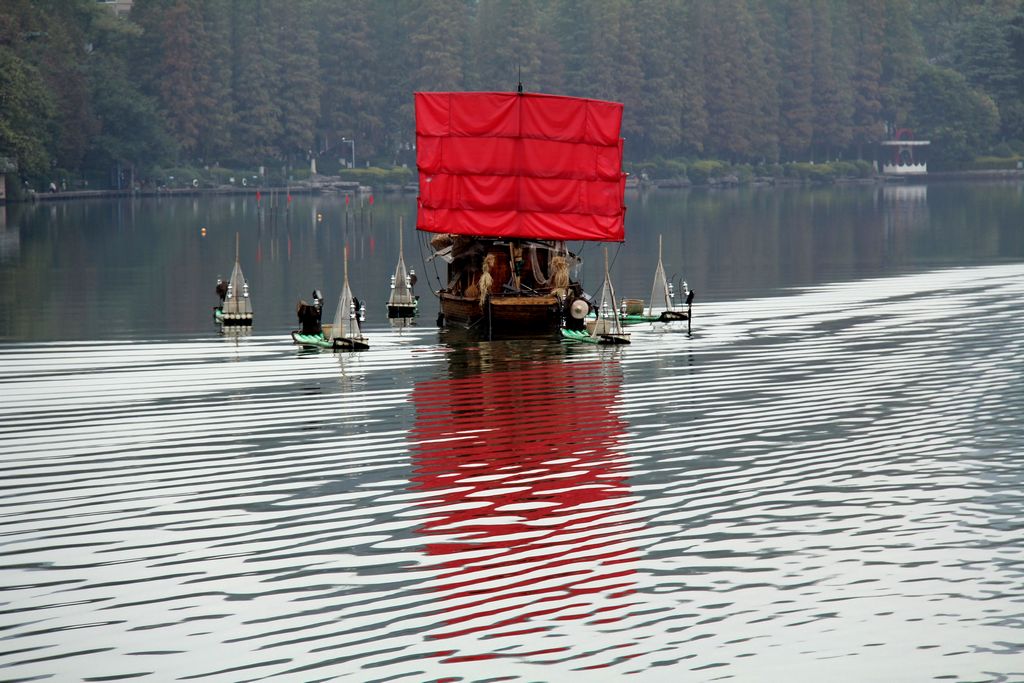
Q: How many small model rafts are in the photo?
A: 5